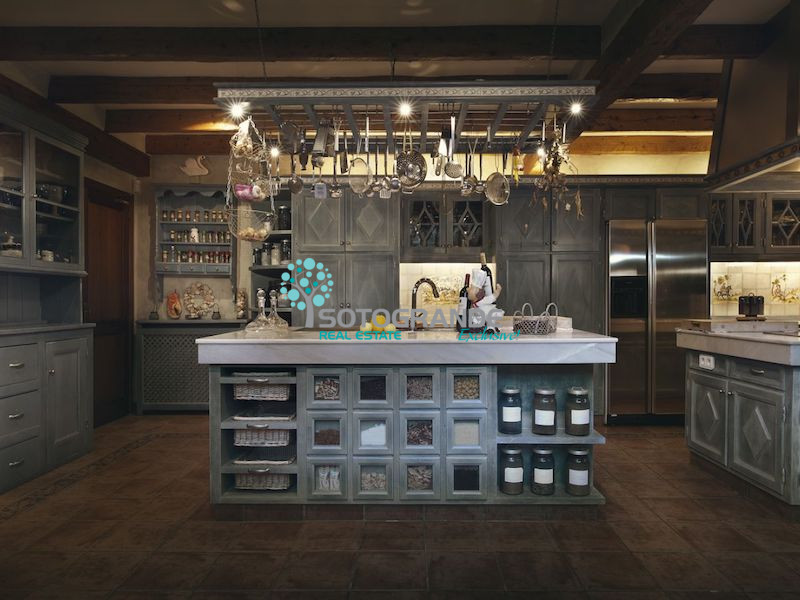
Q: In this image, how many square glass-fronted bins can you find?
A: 12